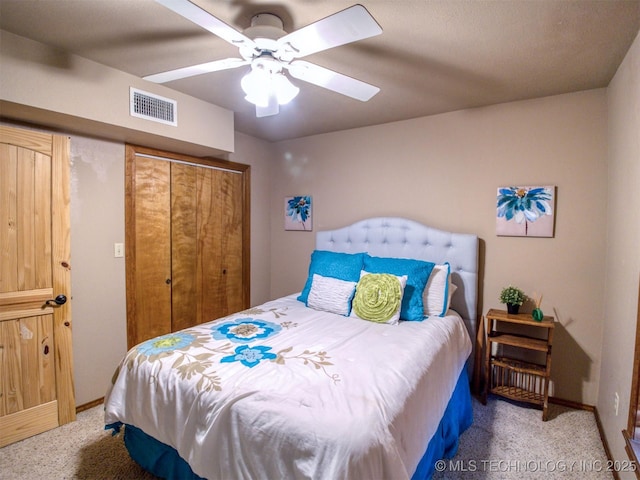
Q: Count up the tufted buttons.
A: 11